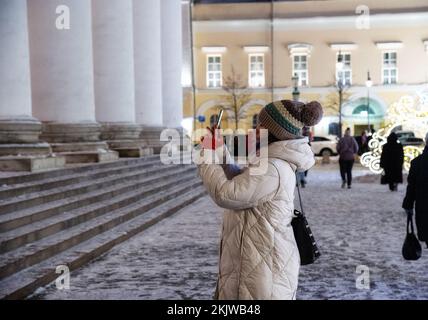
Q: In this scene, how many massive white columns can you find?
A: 5